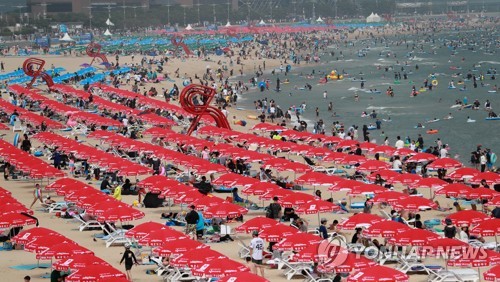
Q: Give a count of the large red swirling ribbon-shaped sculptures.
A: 4